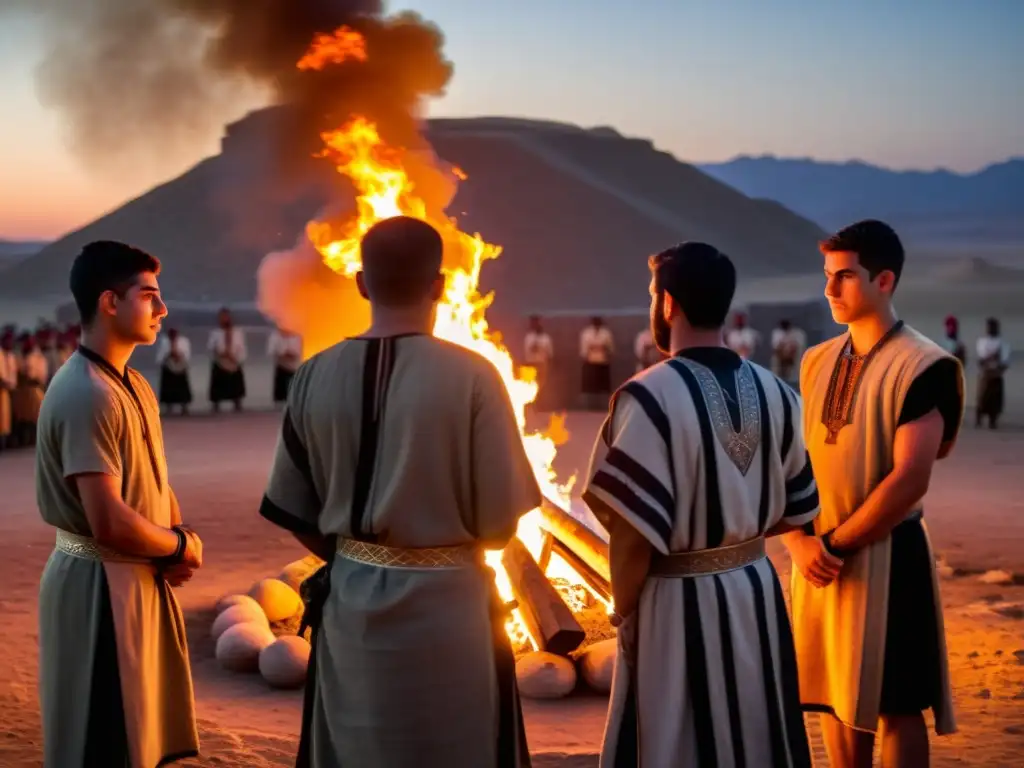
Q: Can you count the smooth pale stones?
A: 8